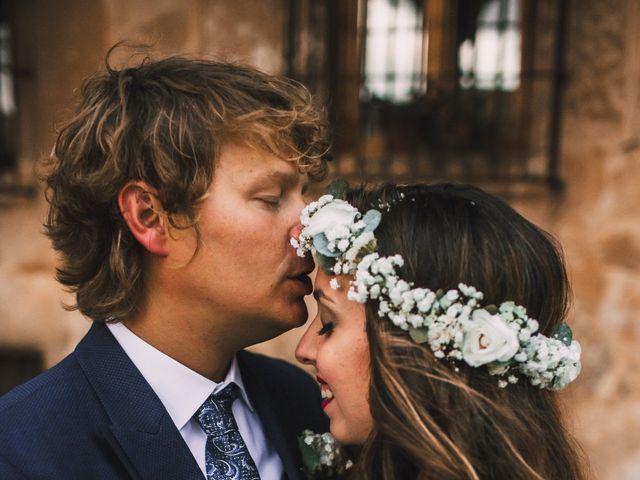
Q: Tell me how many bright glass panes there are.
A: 2